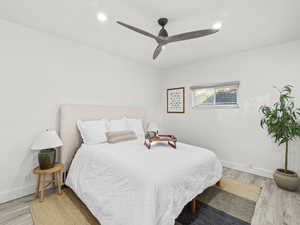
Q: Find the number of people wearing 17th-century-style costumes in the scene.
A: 0